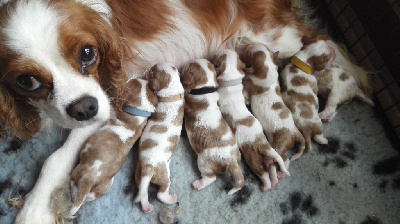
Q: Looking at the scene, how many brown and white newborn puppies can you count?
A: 7